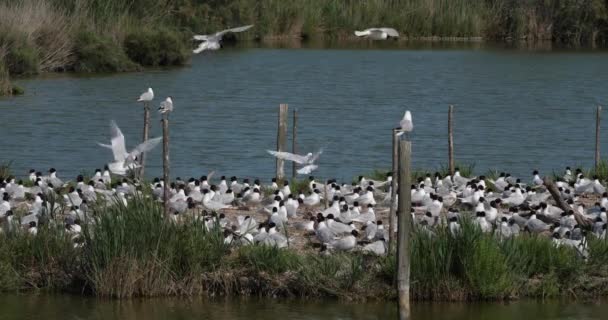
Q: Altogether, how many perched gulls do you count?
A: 3